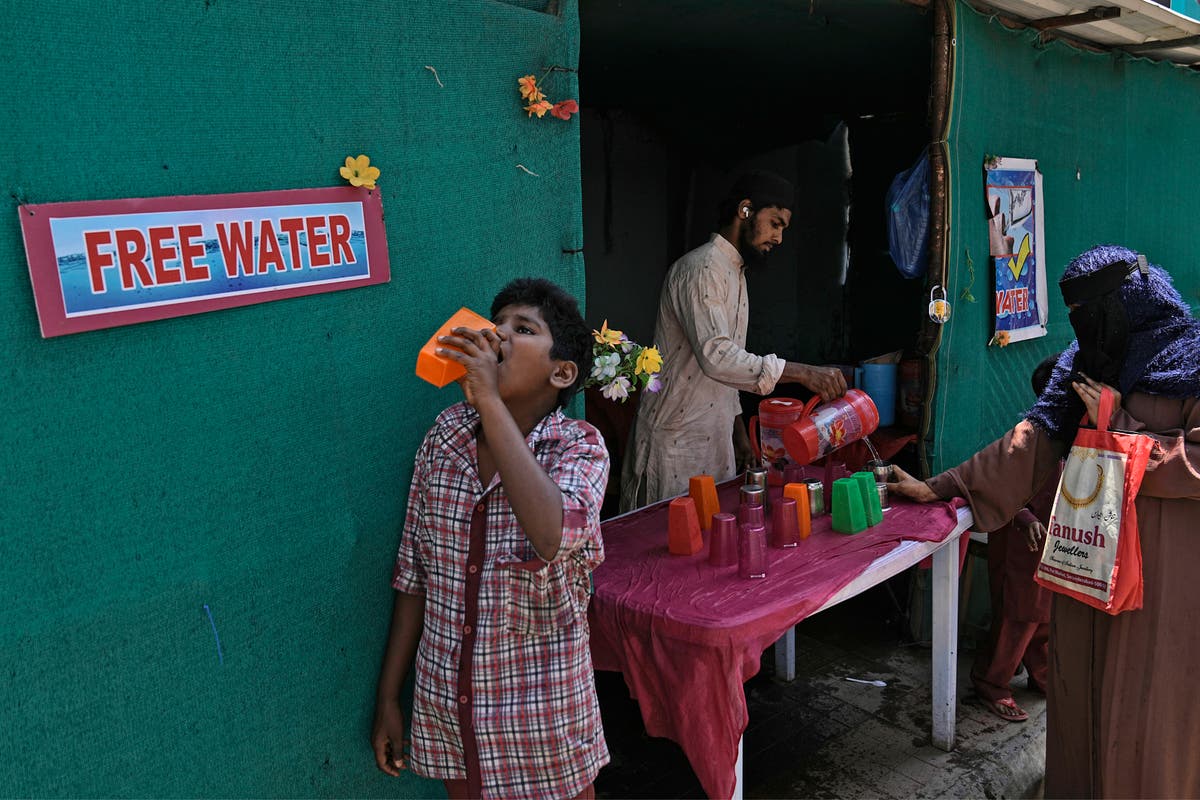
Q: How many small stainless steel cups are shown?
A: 5